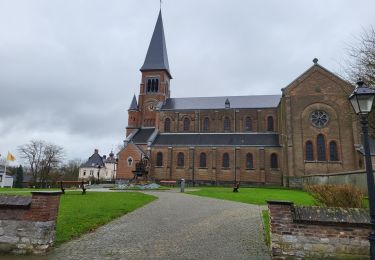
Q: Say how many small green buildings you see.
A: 0